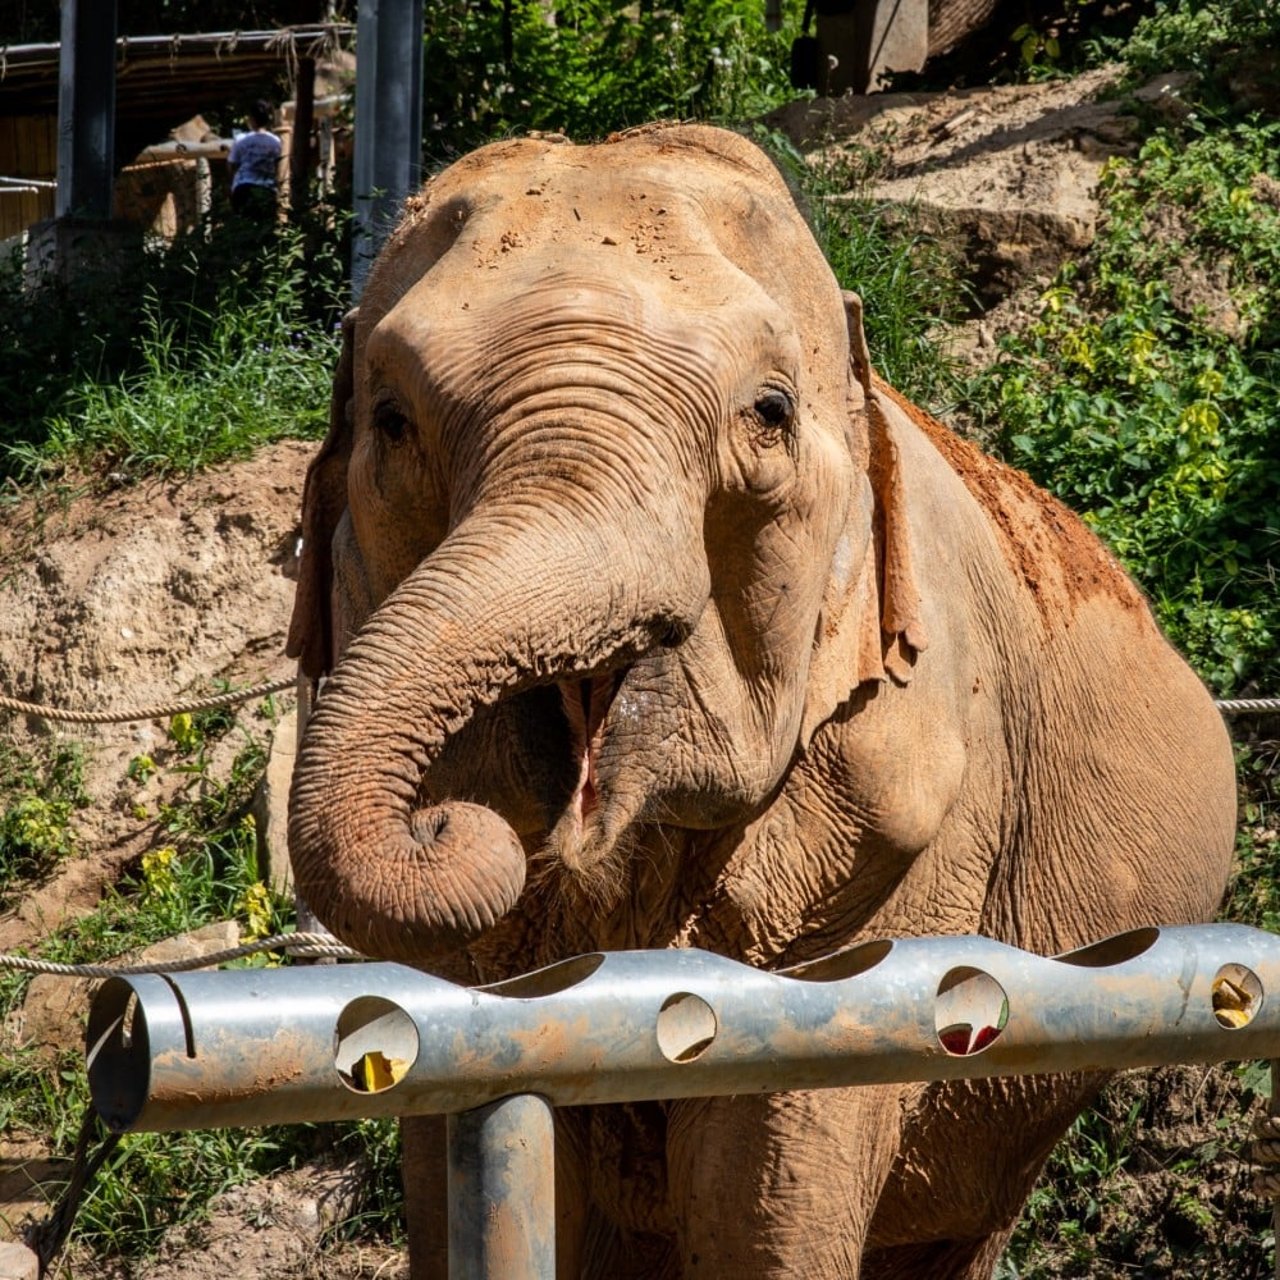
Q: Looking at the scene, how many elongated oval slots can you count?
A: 3